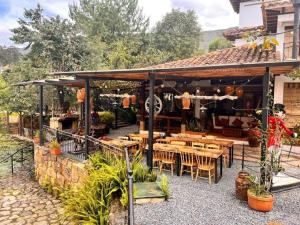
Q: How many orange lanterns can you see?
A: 6